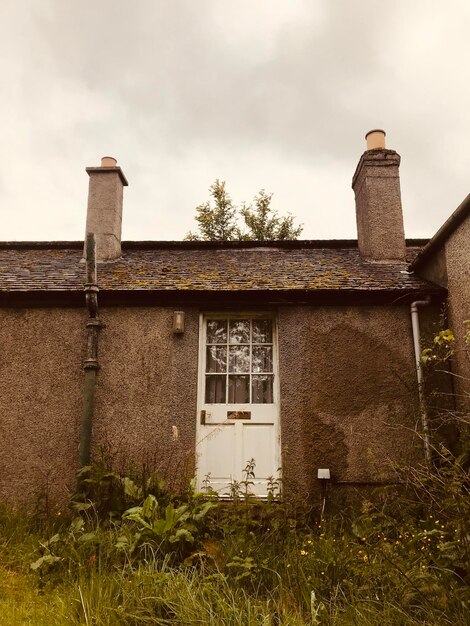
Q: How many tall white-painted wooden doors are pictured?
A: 1